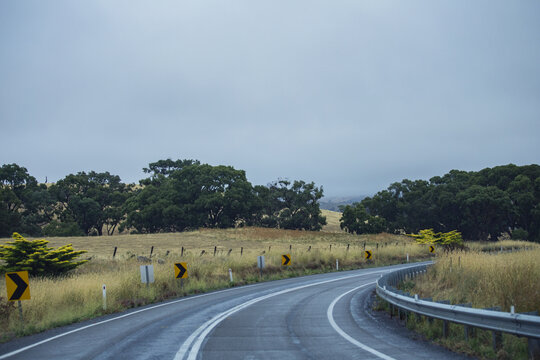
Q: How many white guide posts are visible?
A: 4